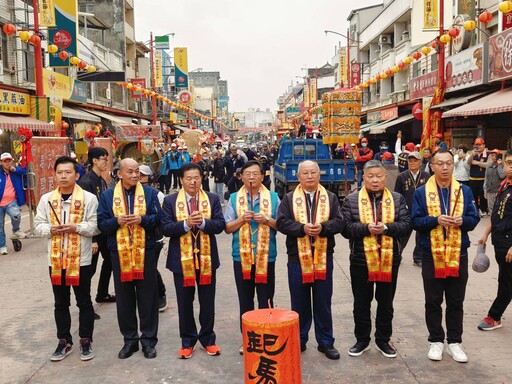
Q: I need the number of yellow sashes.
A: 7